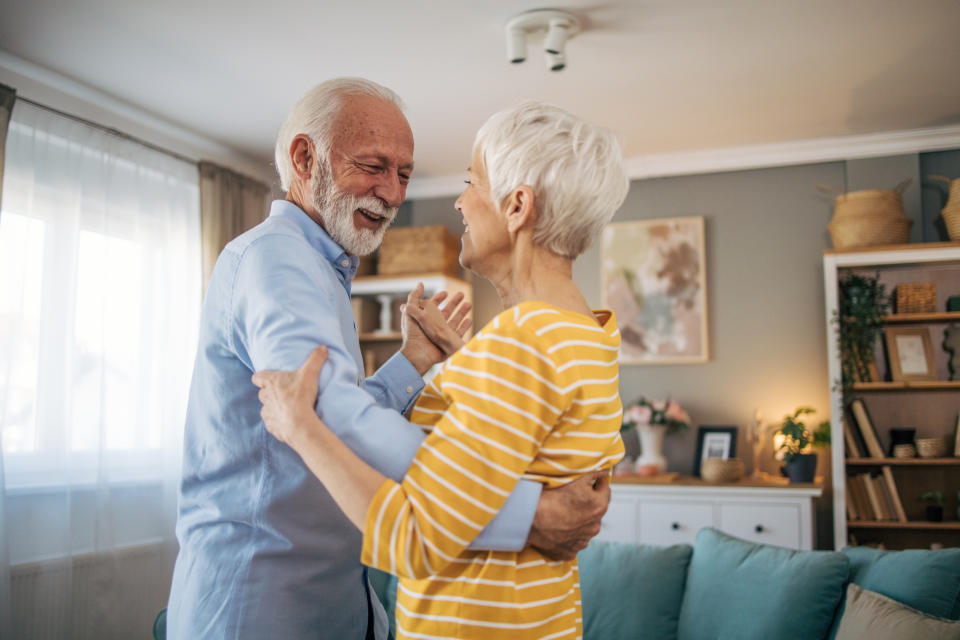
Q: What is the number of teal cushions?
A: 3